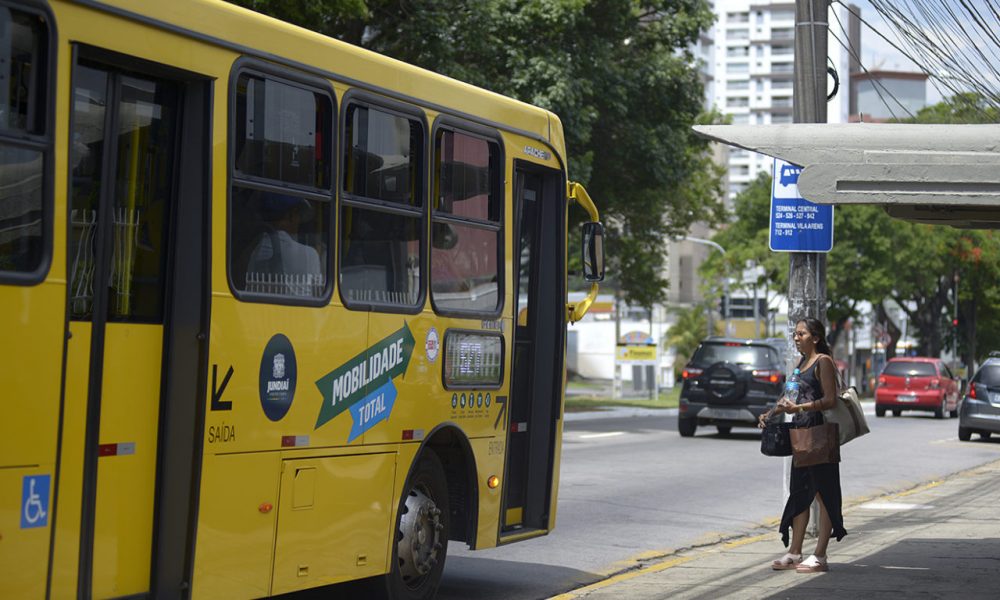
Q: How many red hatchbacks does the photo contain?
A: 1